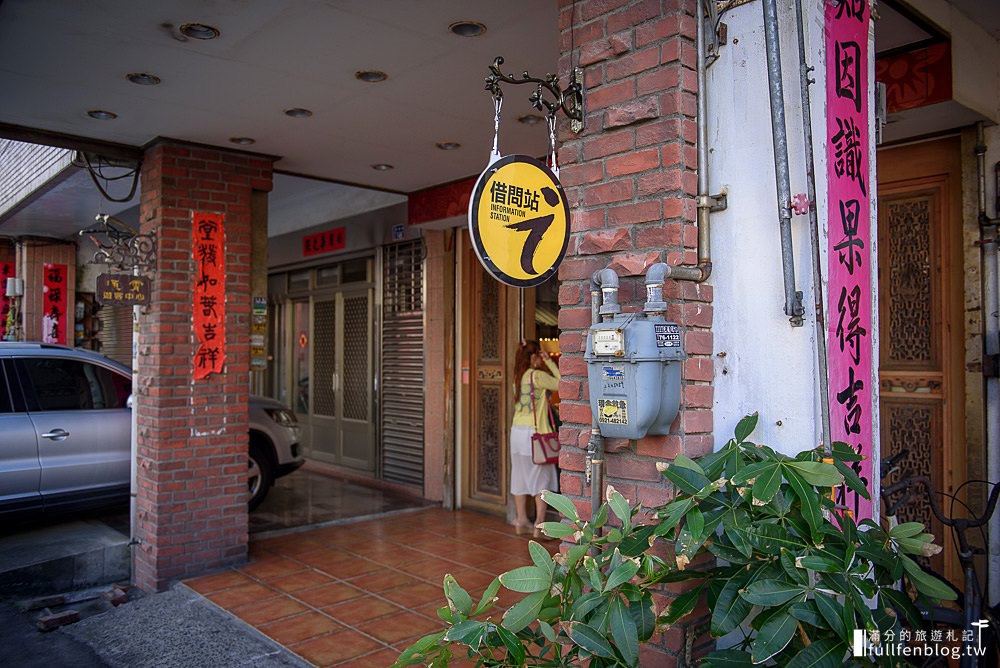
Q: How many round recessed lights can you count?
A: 10